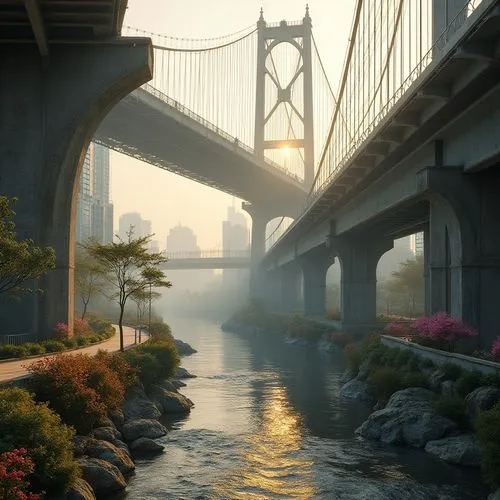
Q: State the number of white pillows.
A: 0